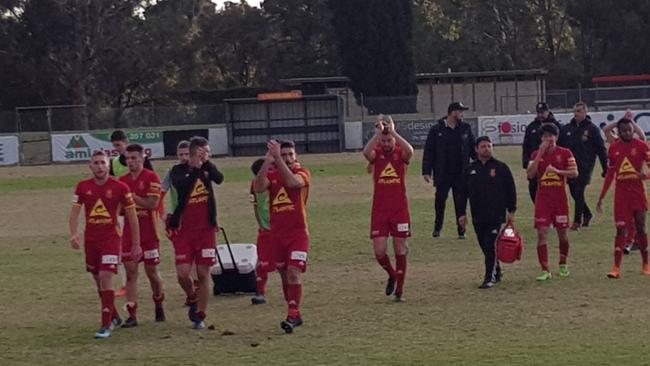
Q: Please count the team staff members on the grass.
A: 4